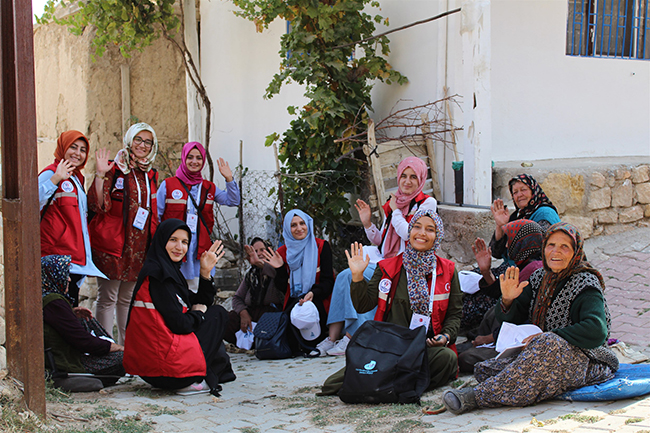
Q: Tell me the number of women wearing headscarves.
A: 12